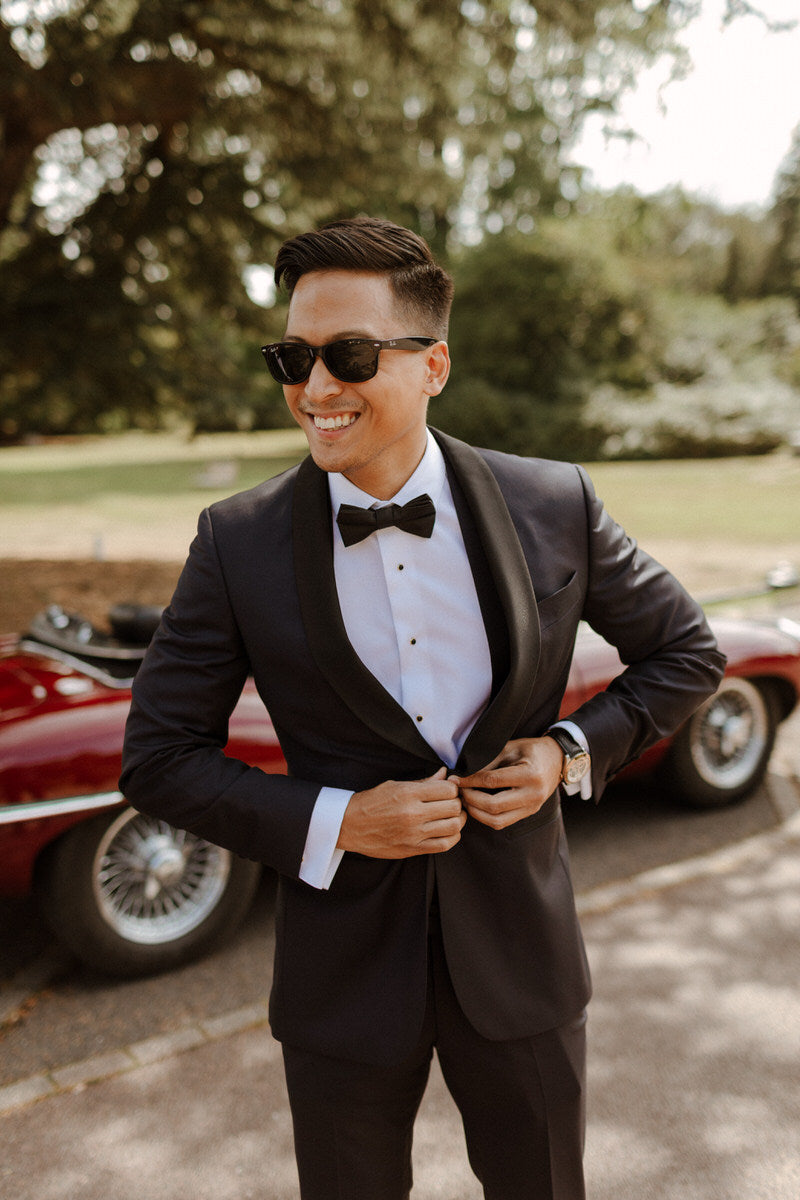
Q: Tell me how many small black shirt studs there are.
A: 3